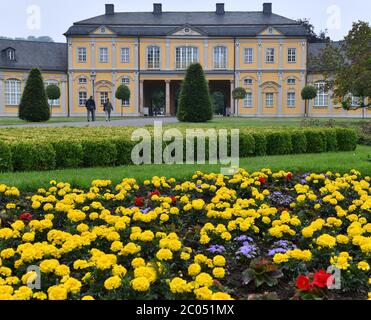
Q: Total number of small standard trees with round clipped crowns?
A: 4